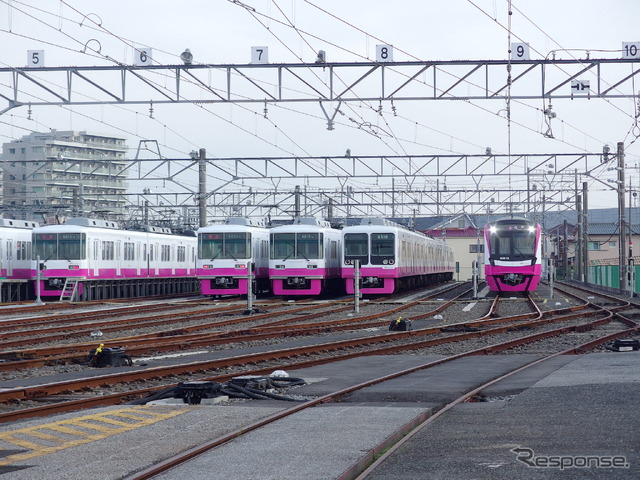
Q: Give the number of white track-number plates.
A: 6